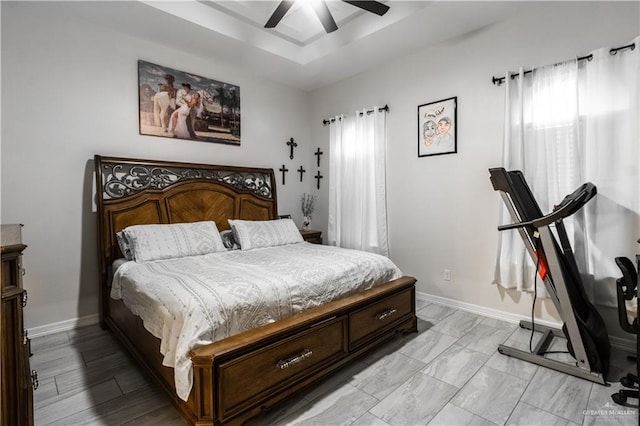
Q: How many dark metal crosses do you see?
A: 5